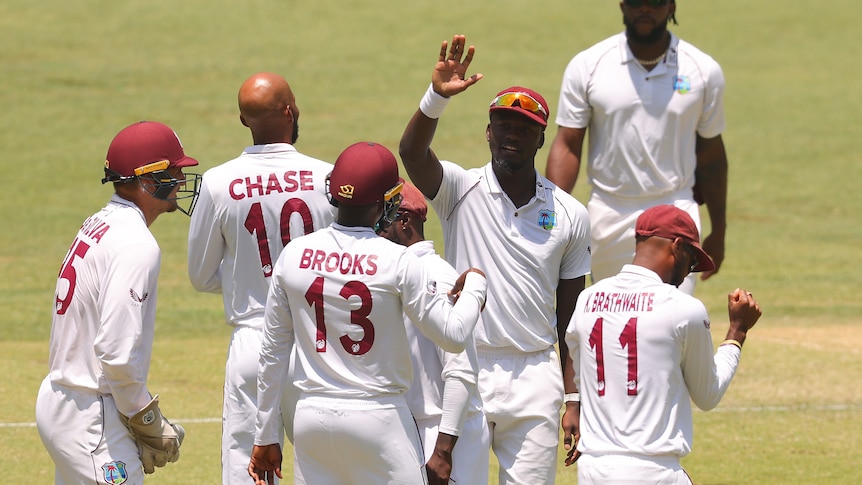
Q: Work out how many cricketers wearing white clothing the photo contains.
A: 7